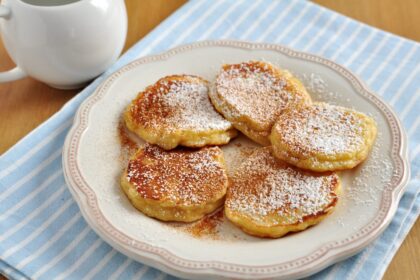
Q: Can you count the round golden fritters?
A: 5